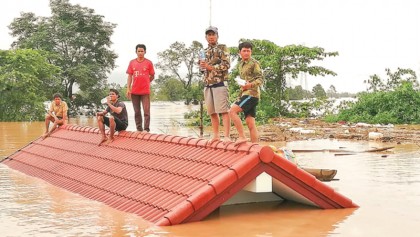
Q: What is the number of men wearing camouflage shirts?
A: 2